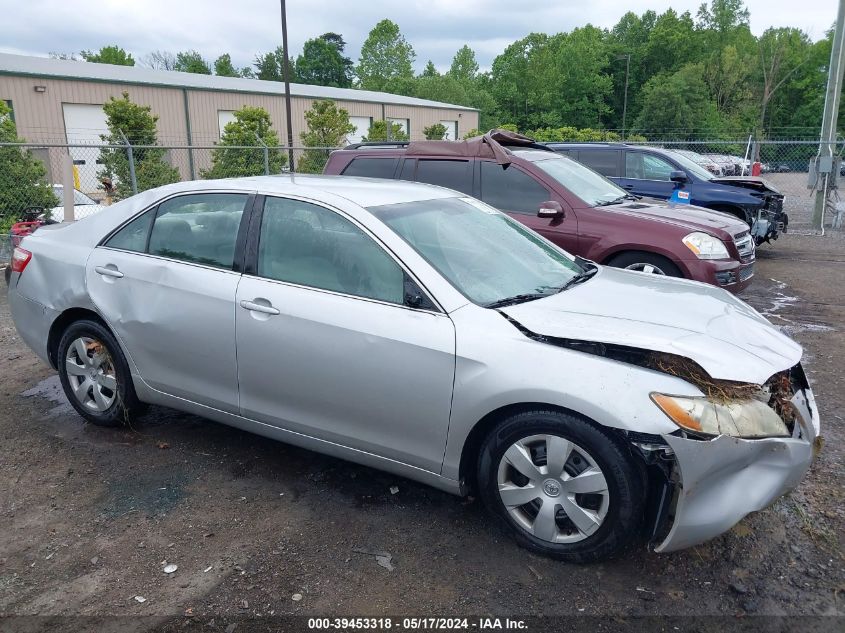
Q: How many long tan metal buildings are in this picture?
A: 1